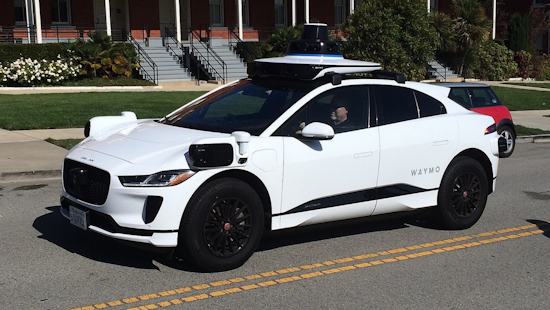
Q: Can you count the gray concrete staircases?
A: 3